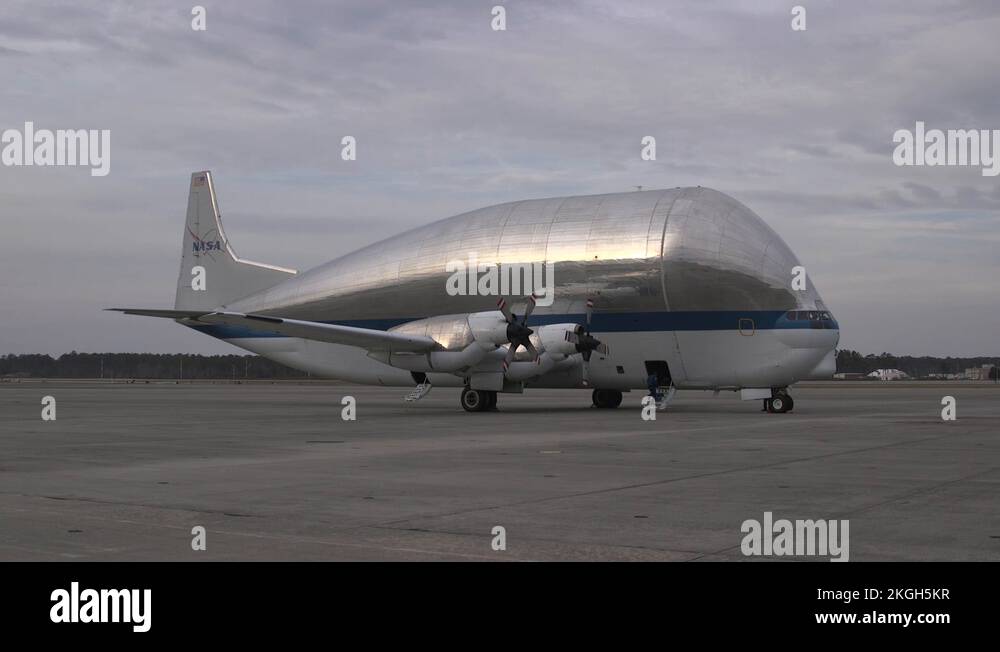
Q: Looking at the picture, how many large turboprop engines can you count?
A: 2